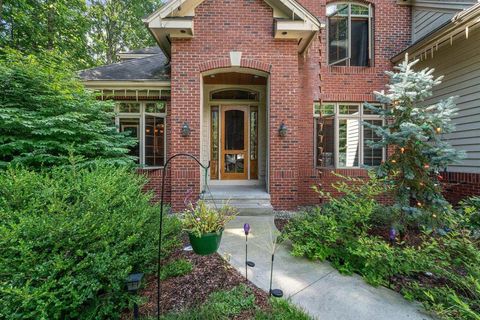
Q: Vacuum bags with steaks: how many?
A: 0